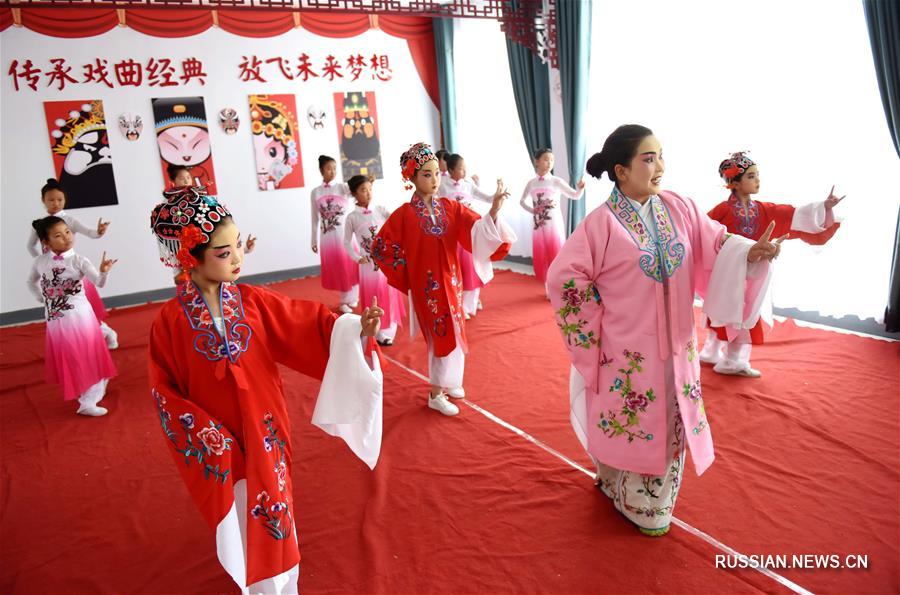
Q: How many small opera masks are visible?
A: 3